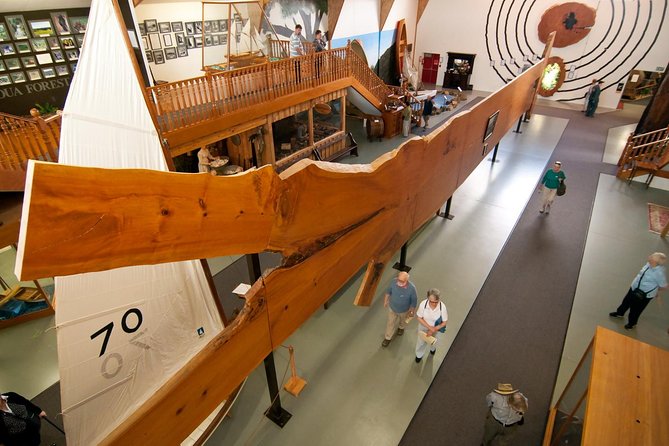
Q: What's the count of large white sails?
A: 1